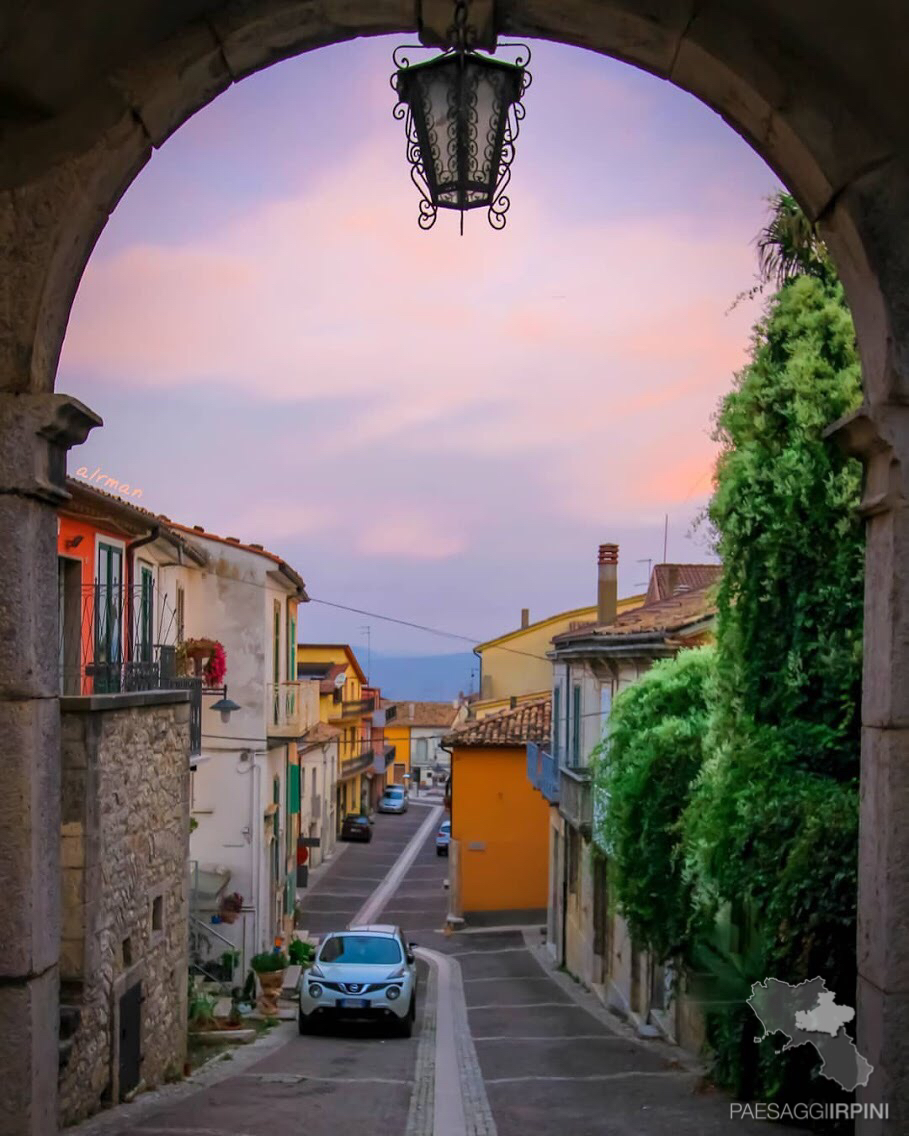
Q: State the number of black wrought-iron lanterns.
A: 1